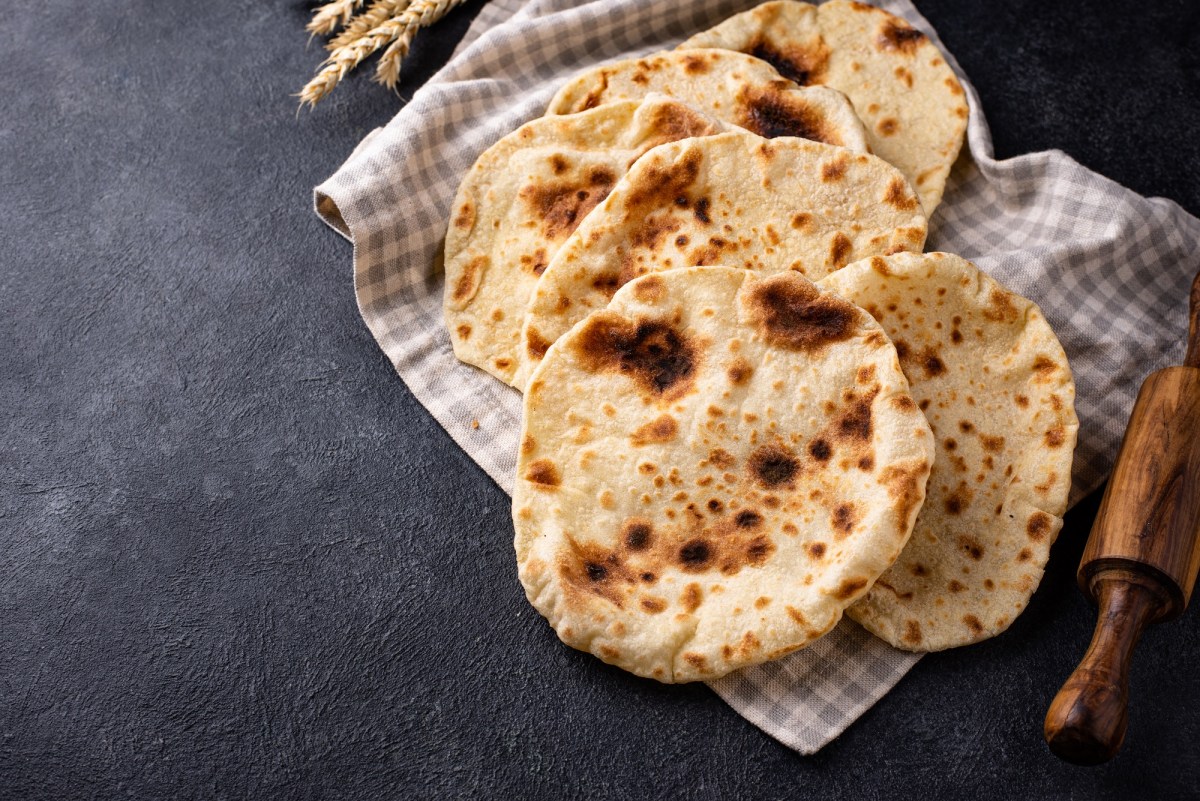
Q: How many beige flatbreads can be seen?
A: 6